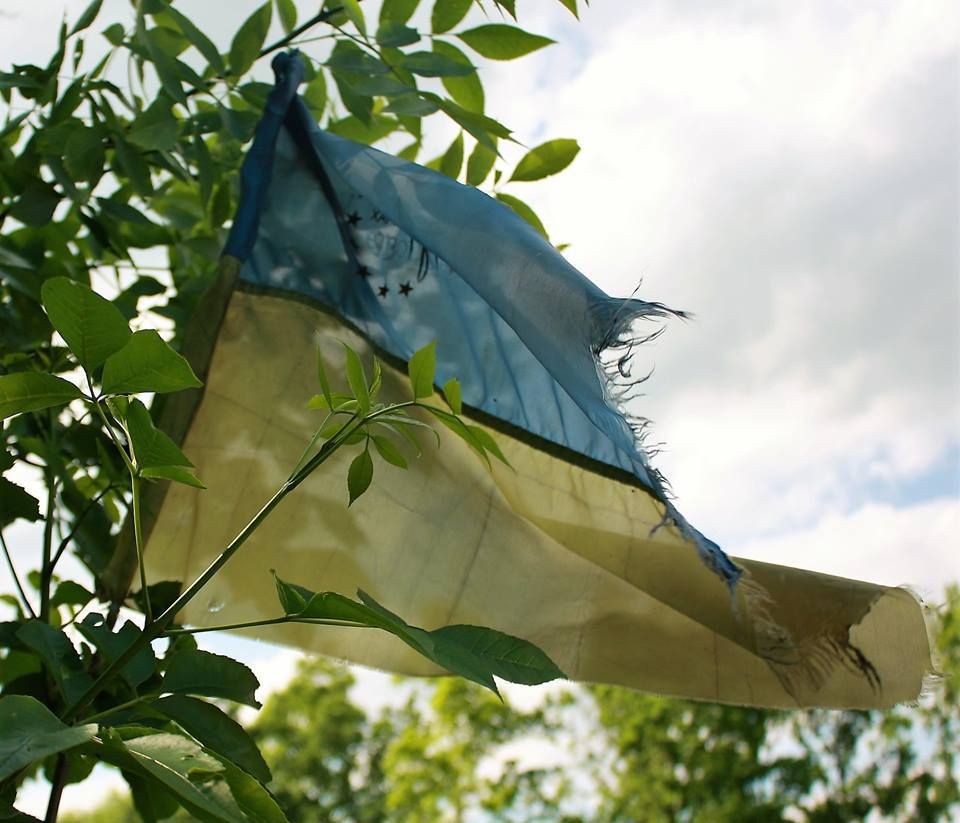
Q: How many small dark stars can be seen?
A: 4